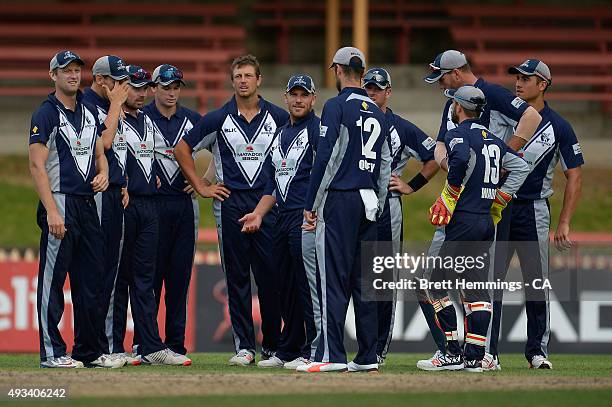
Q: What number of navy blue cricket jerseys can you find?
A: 11